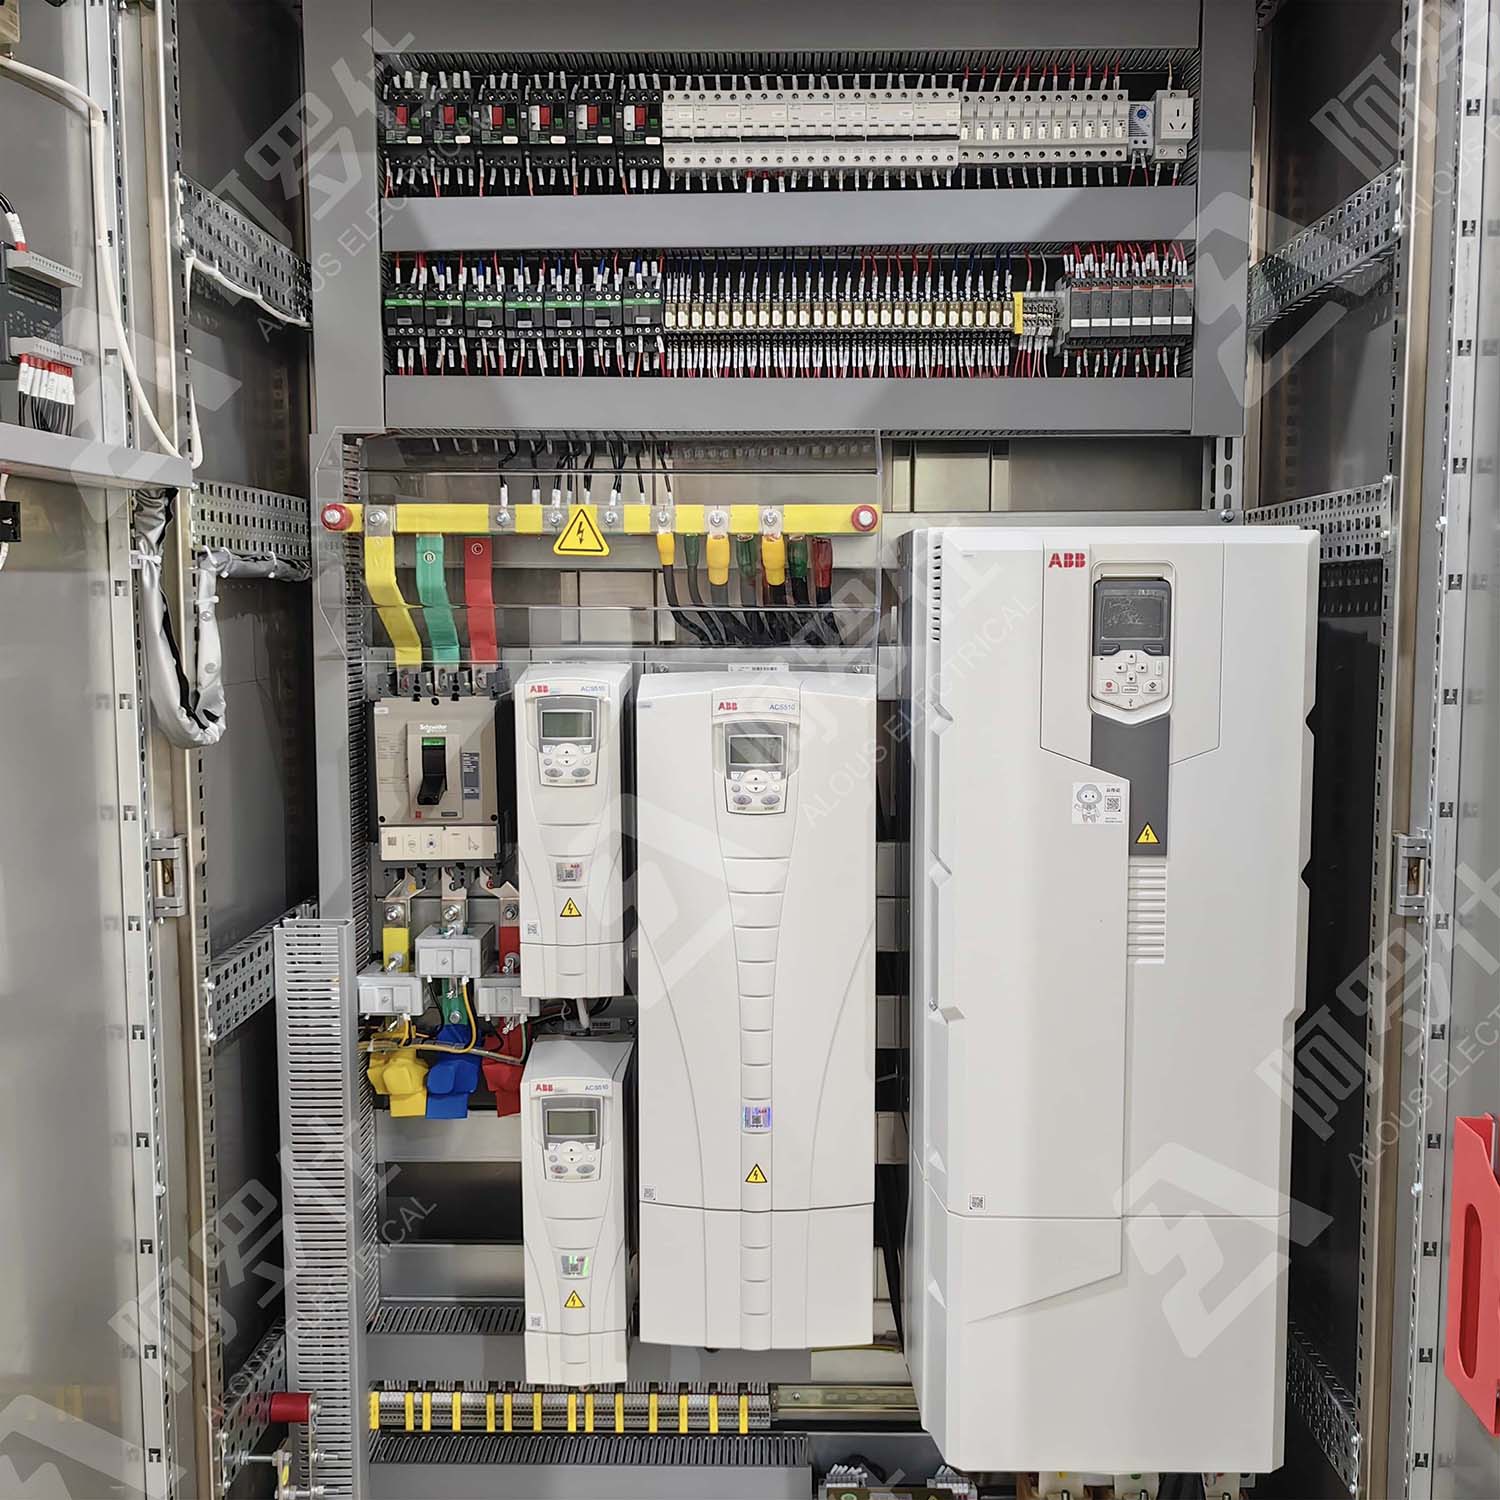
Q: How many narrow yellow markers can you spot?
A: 14